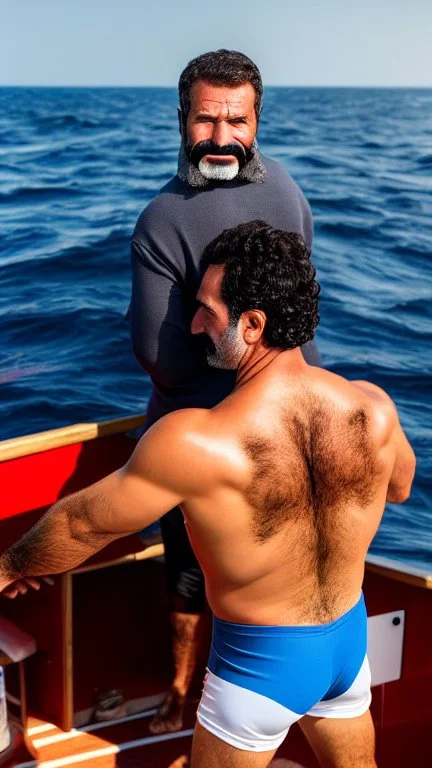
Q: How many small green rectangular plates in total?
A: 0